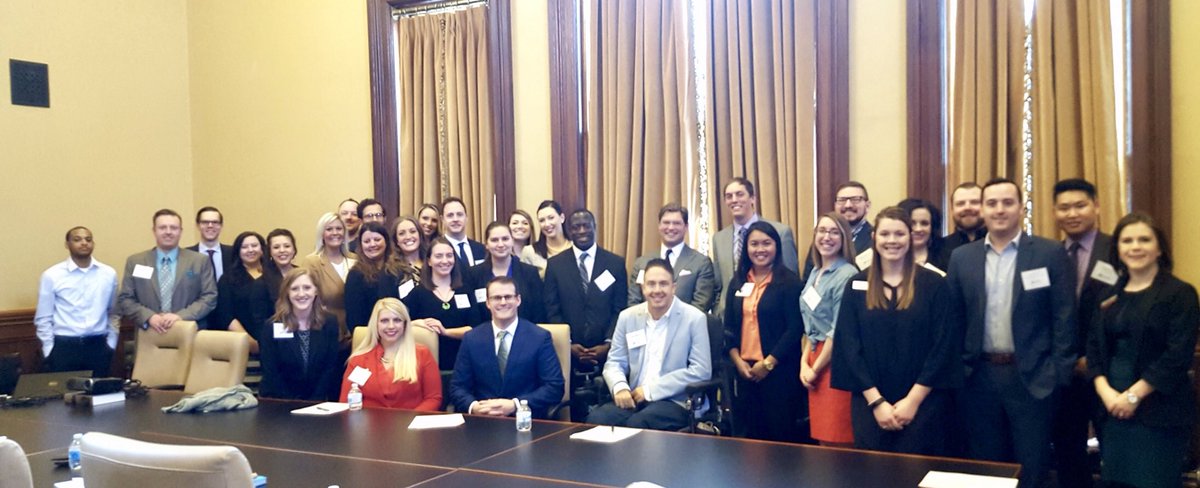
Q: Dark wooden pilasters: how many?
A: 6